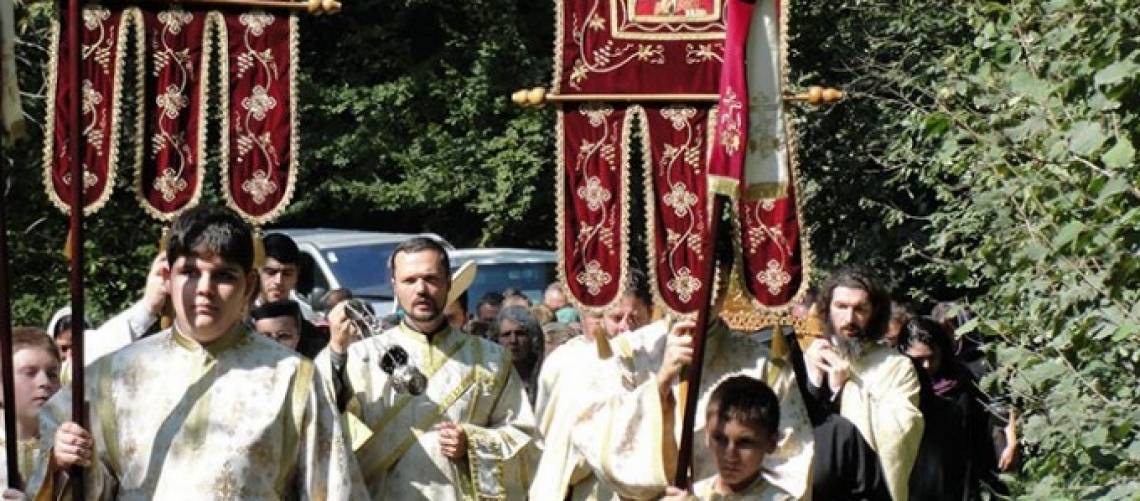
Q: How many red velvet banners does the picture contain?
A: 2